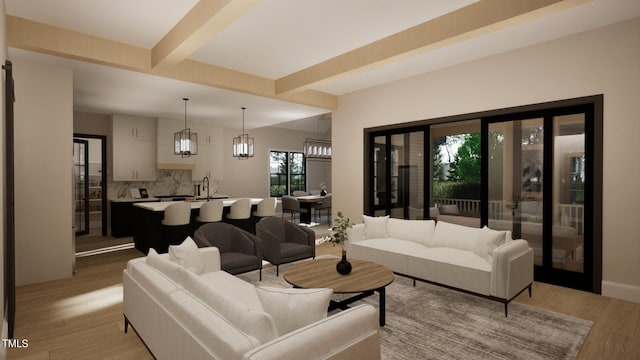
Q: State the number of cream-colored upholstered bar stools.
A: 4